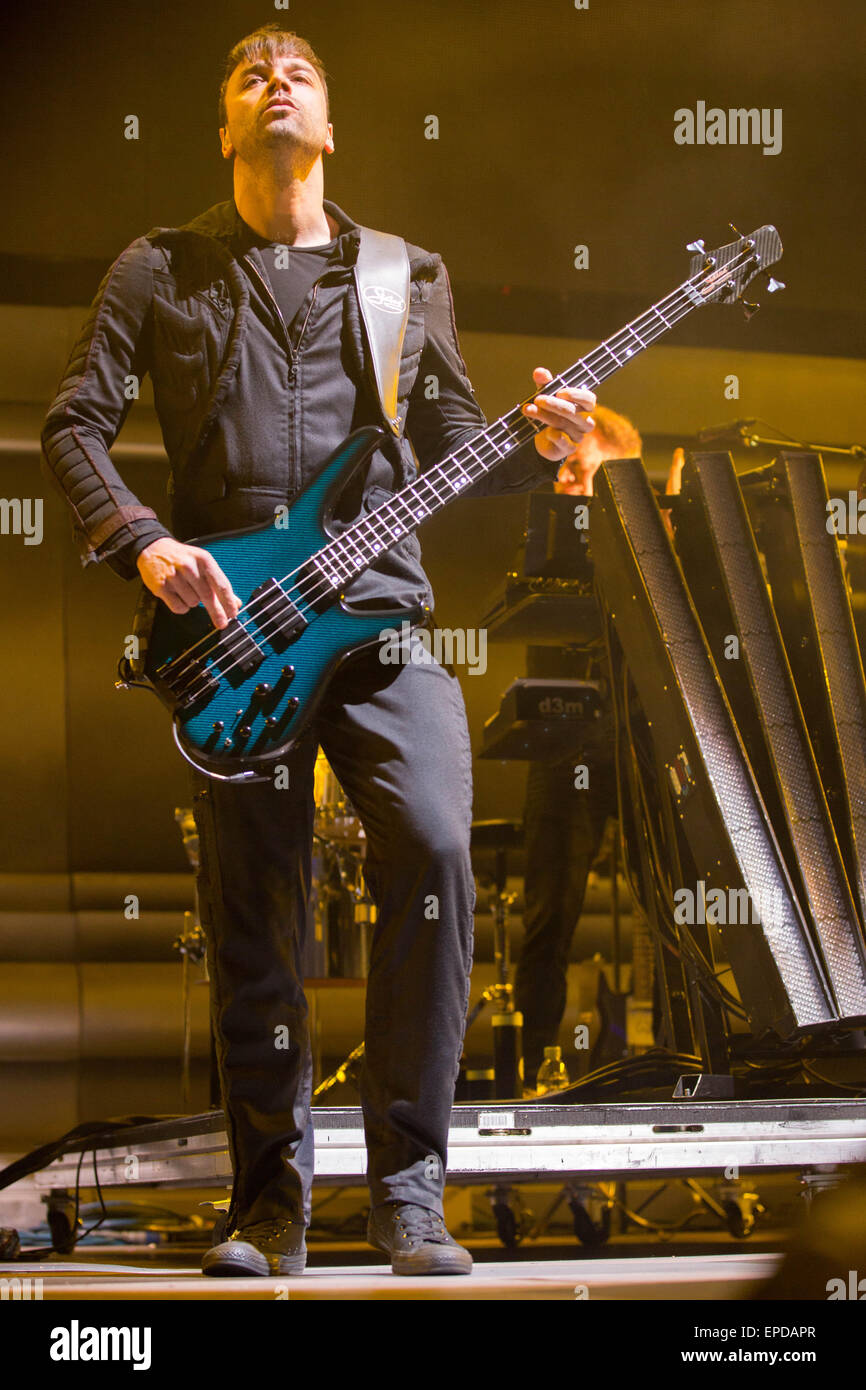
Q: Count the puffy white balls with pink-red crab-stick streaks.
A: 0